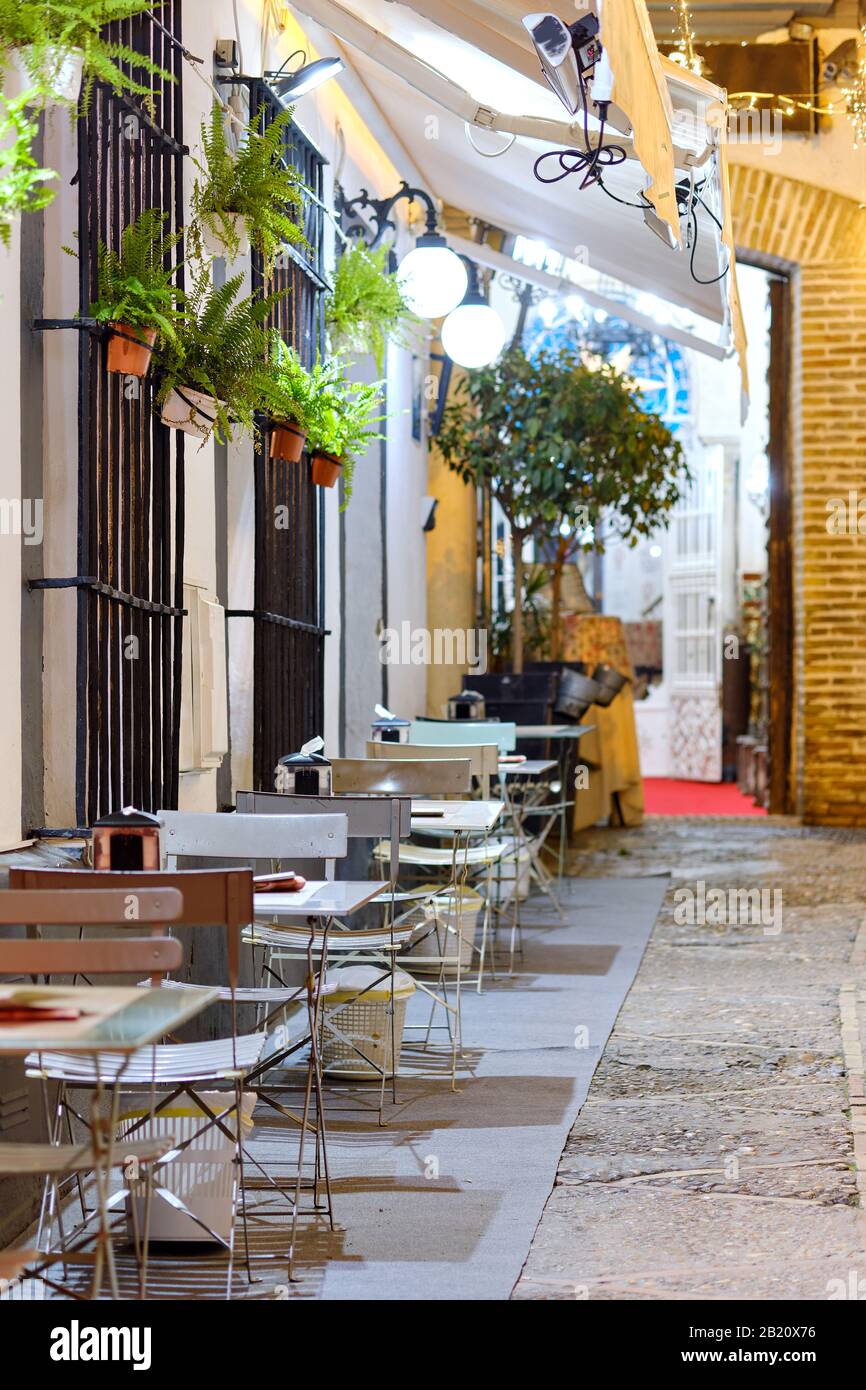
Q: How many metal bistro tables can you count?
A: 5